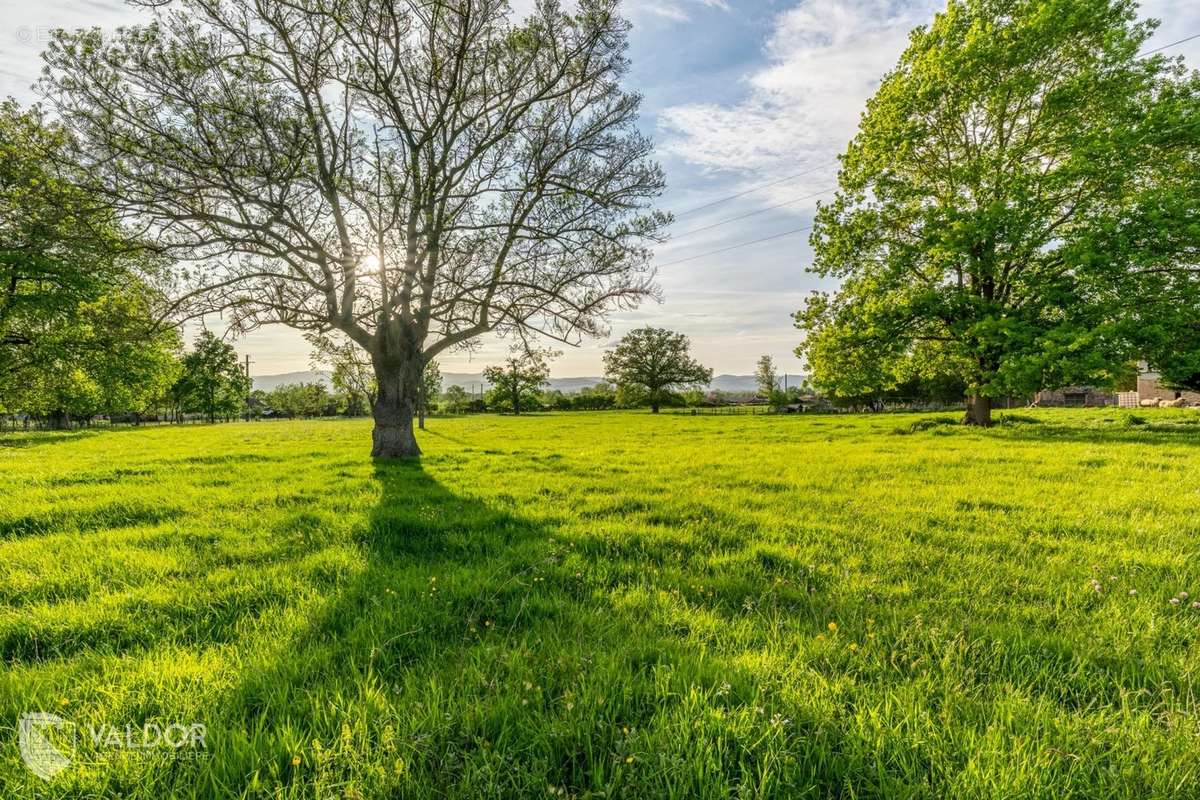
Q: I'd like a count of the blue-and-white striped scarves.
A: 0